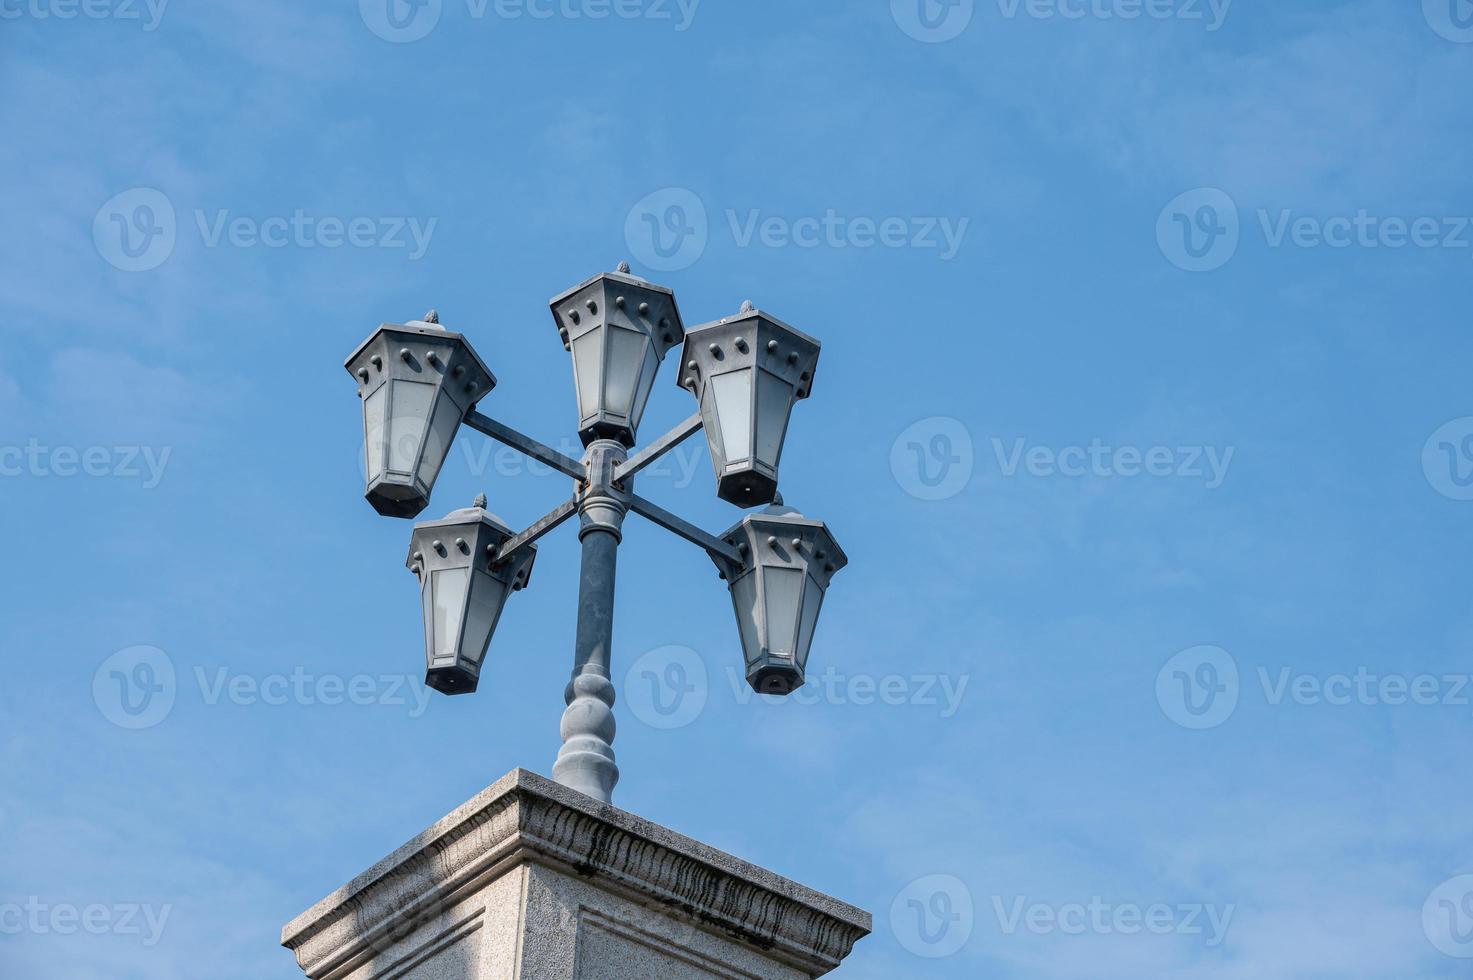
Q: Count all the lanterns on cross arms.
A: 4